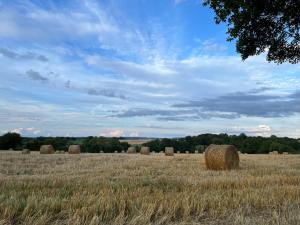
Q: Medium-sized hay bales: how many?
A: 5